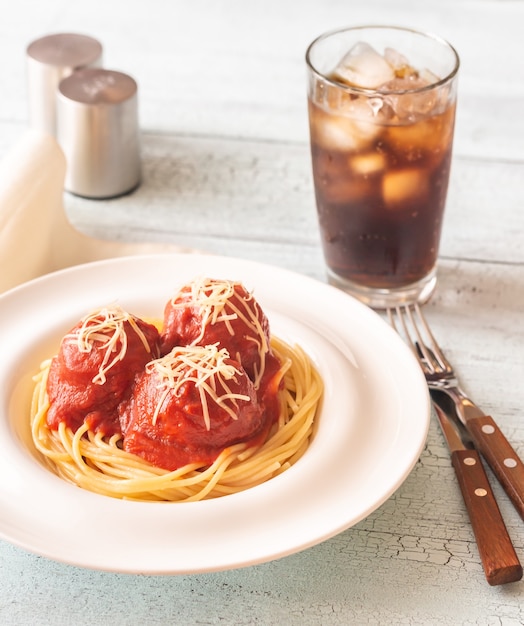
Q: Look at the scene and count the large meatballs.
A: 3